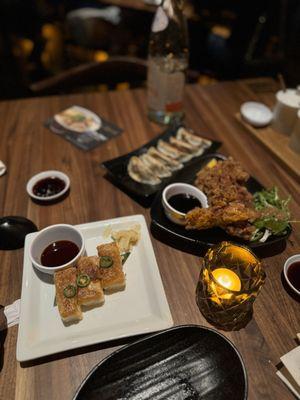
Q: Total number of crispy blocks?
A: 3